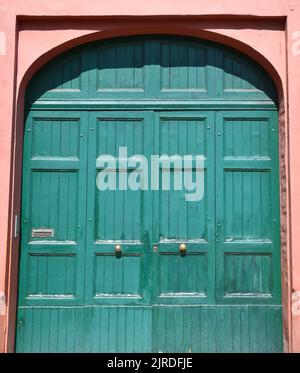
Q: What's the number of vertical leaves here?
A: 4